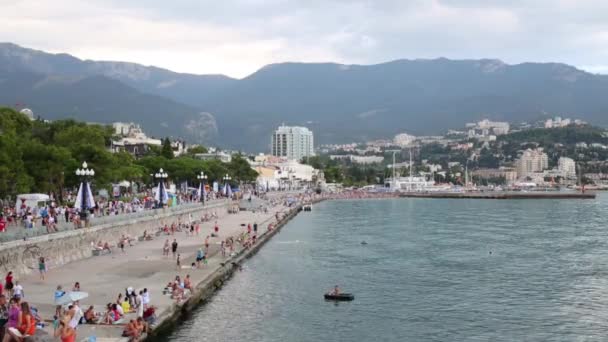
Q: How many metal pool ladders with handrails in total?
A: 0